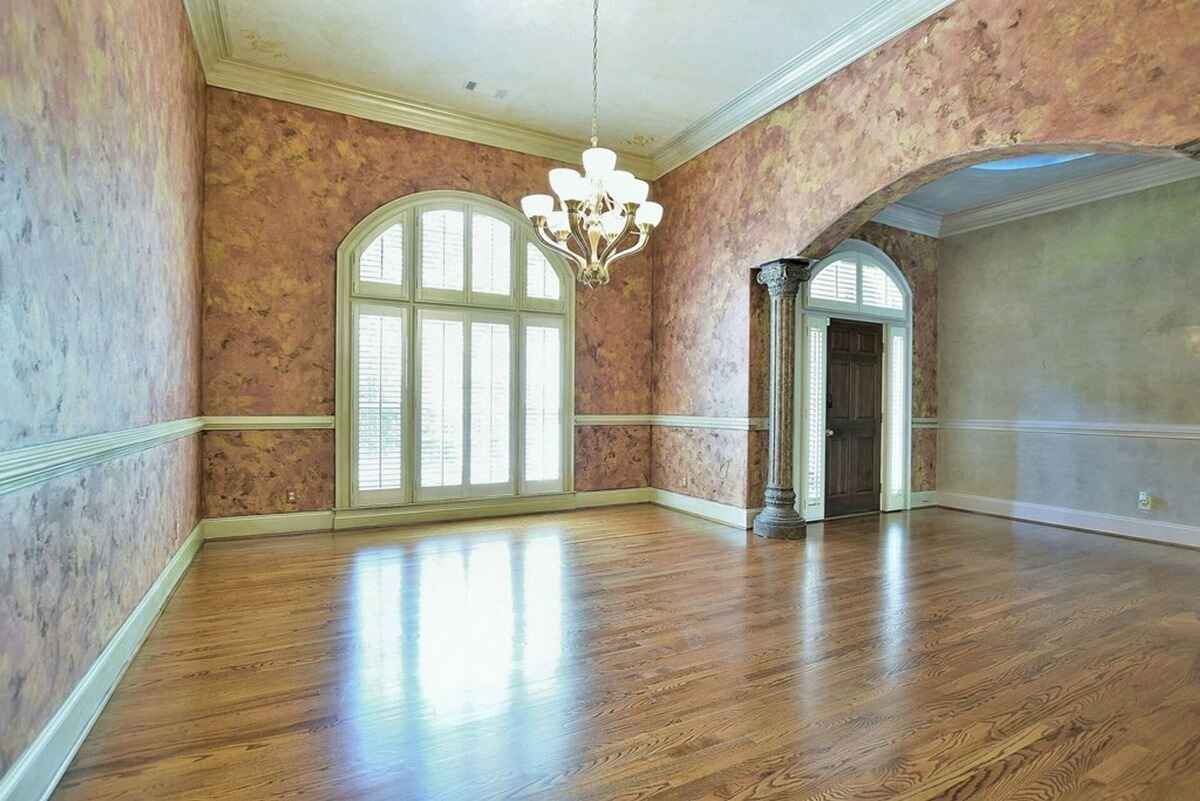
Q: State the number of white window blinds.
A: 12